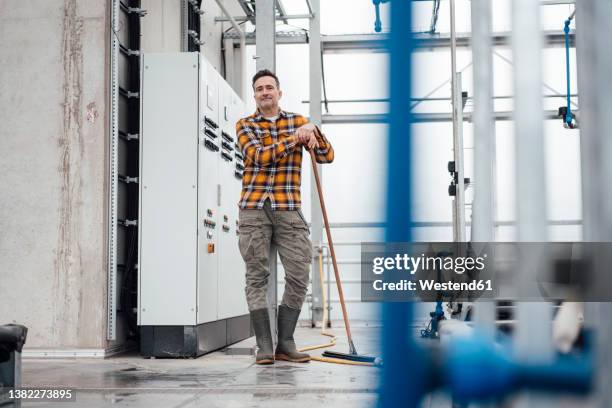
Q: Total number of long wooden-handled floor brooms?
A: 1